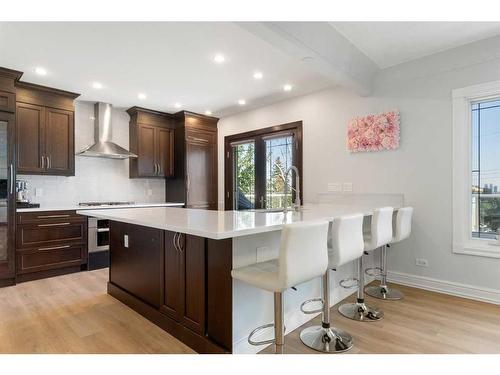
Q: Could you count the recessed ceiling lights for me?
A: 9